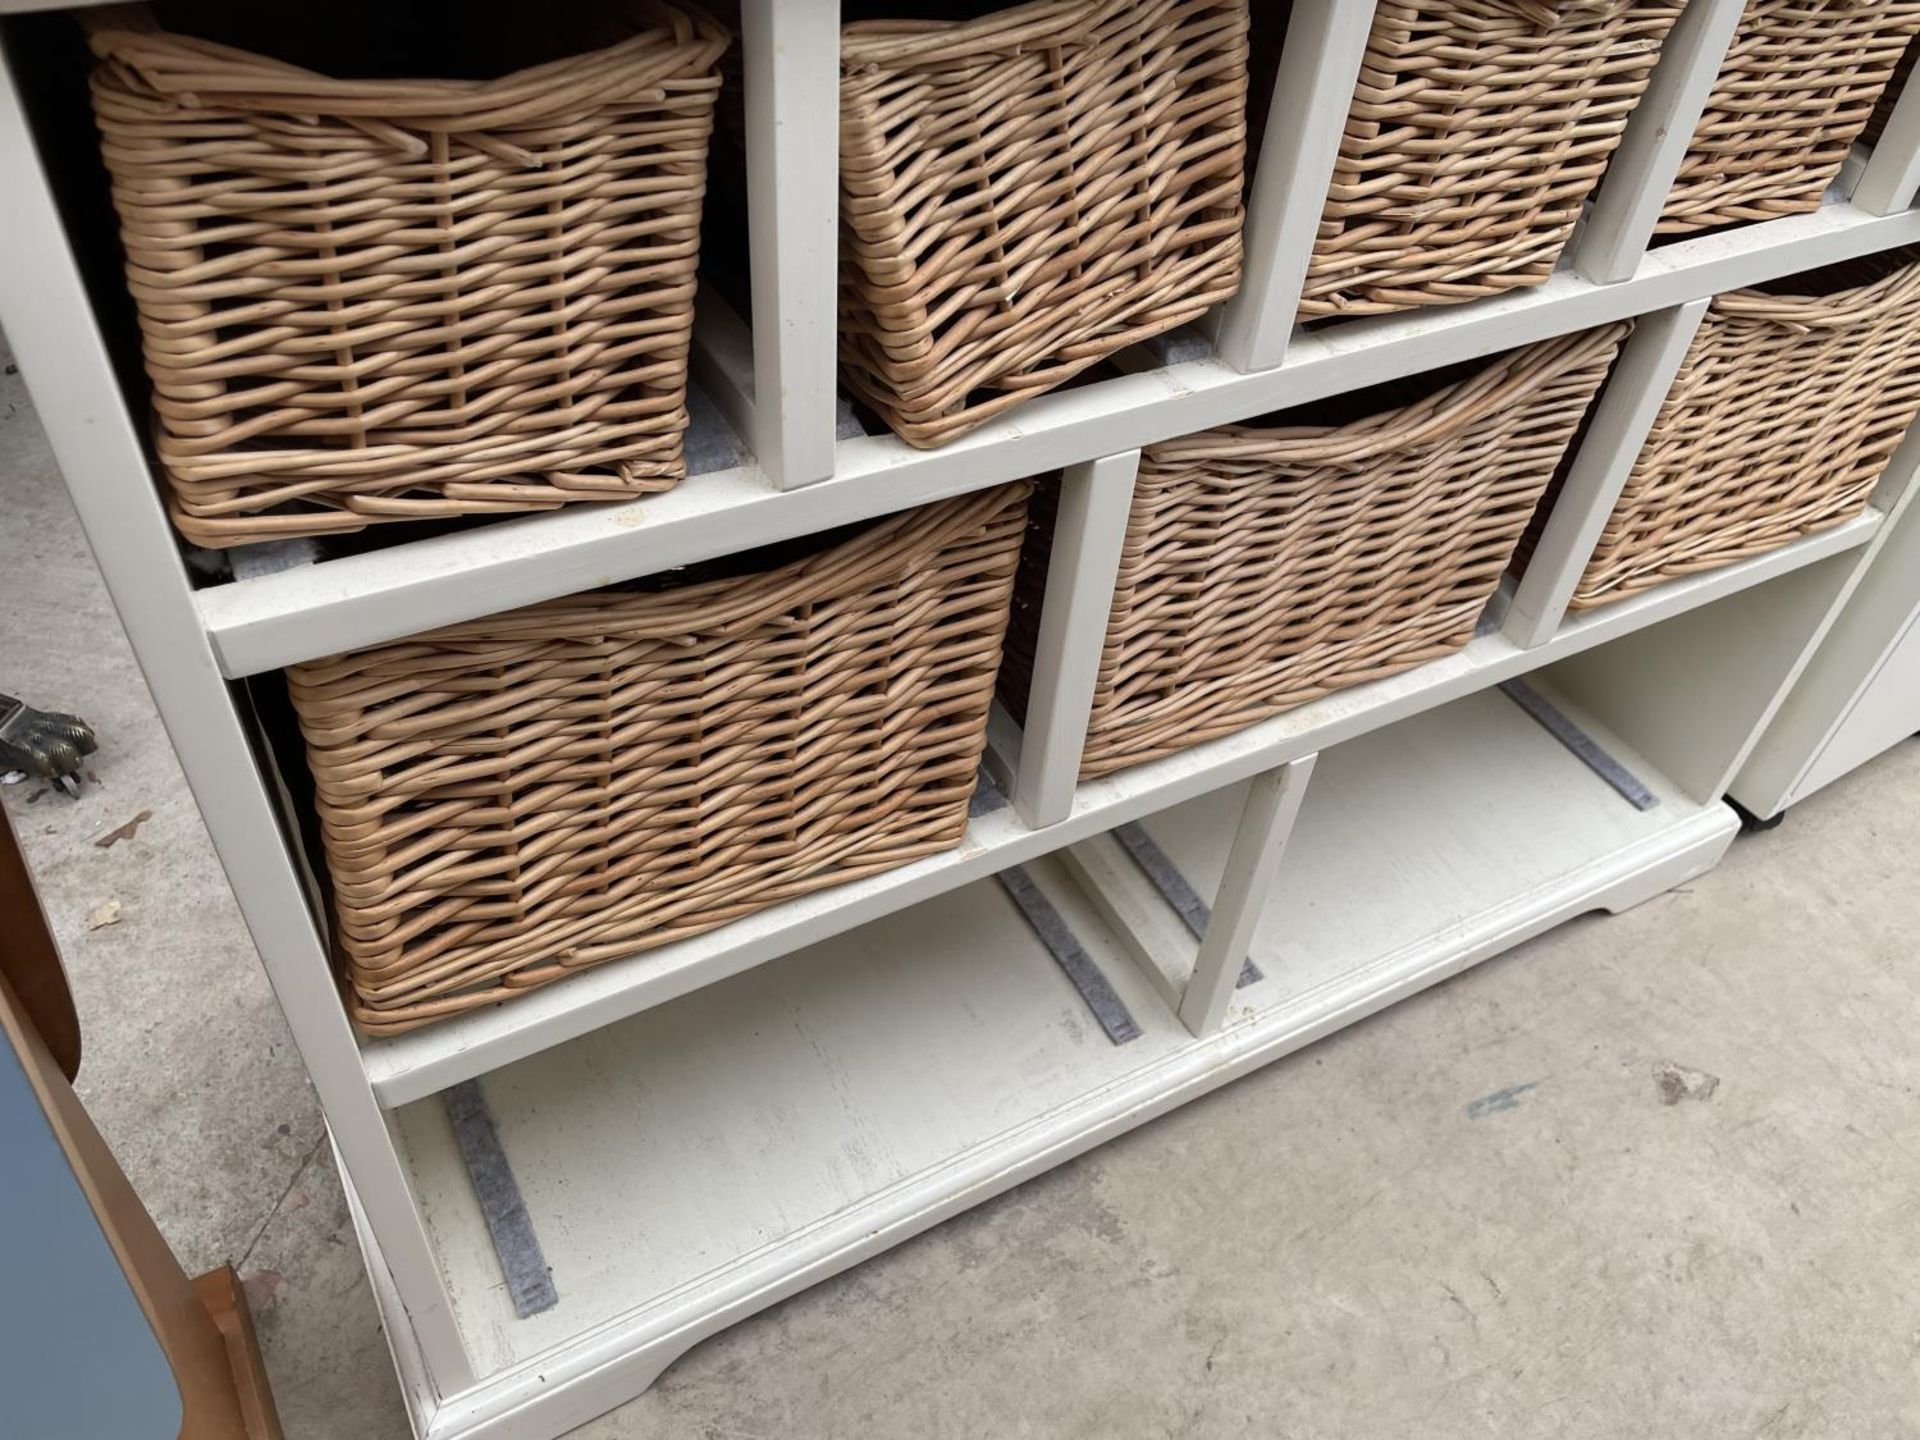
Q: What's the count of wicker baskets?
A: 7